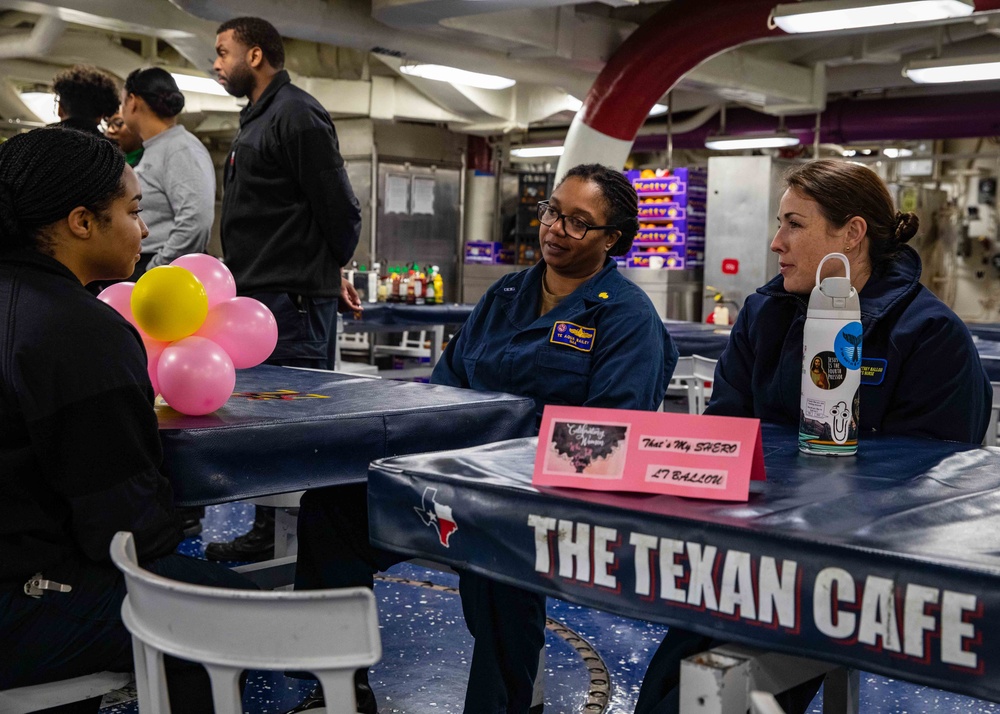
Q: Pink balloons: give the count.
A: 5